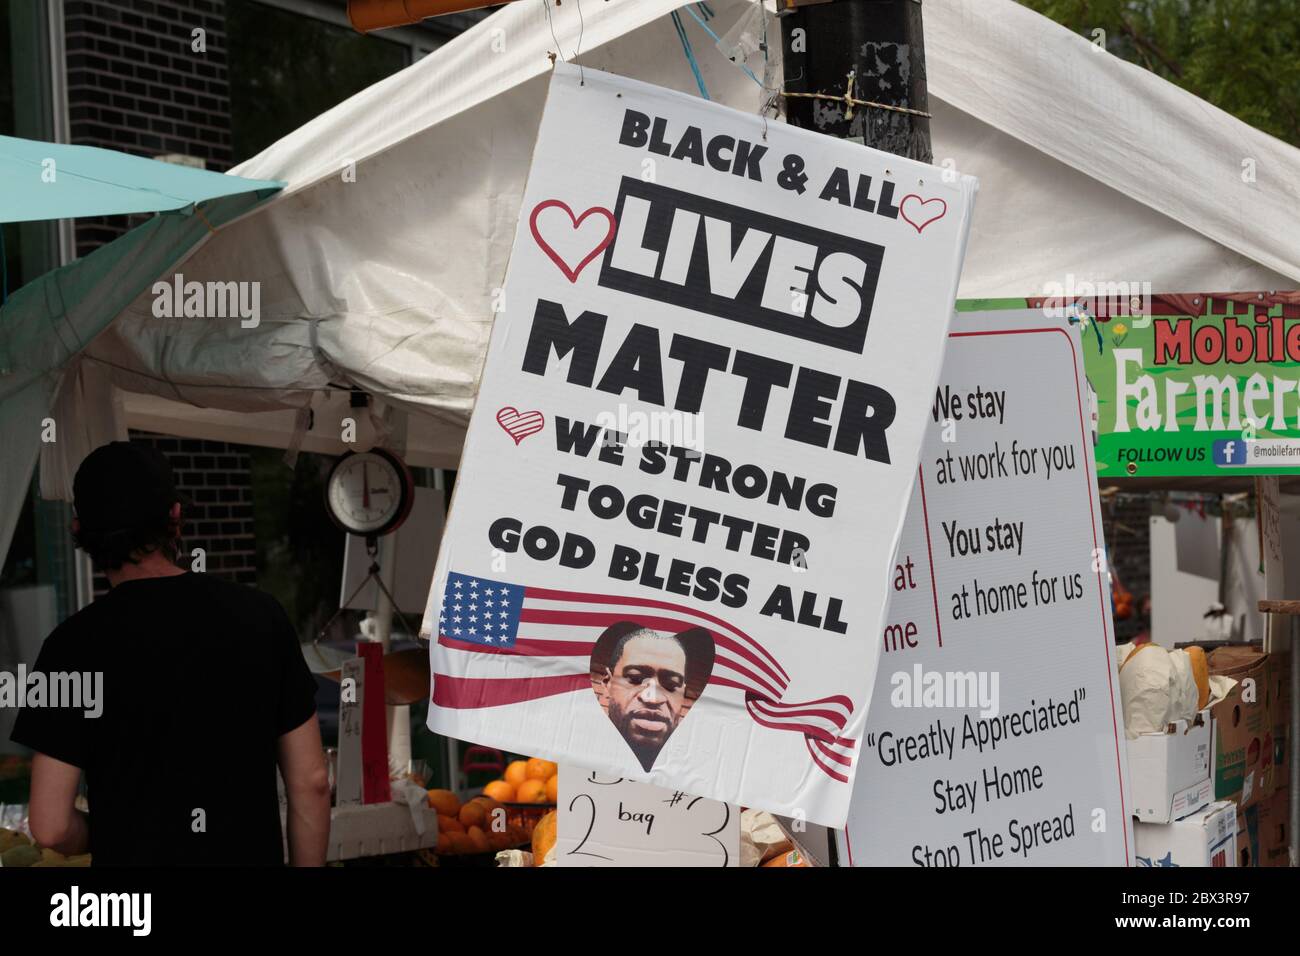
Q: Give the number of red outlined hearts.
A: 3